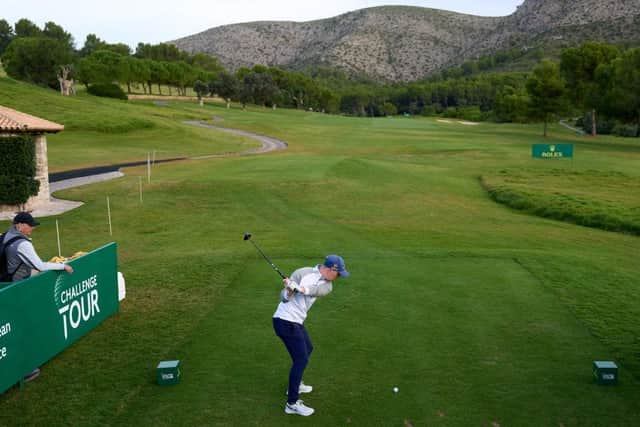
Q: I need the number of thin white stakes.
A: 5